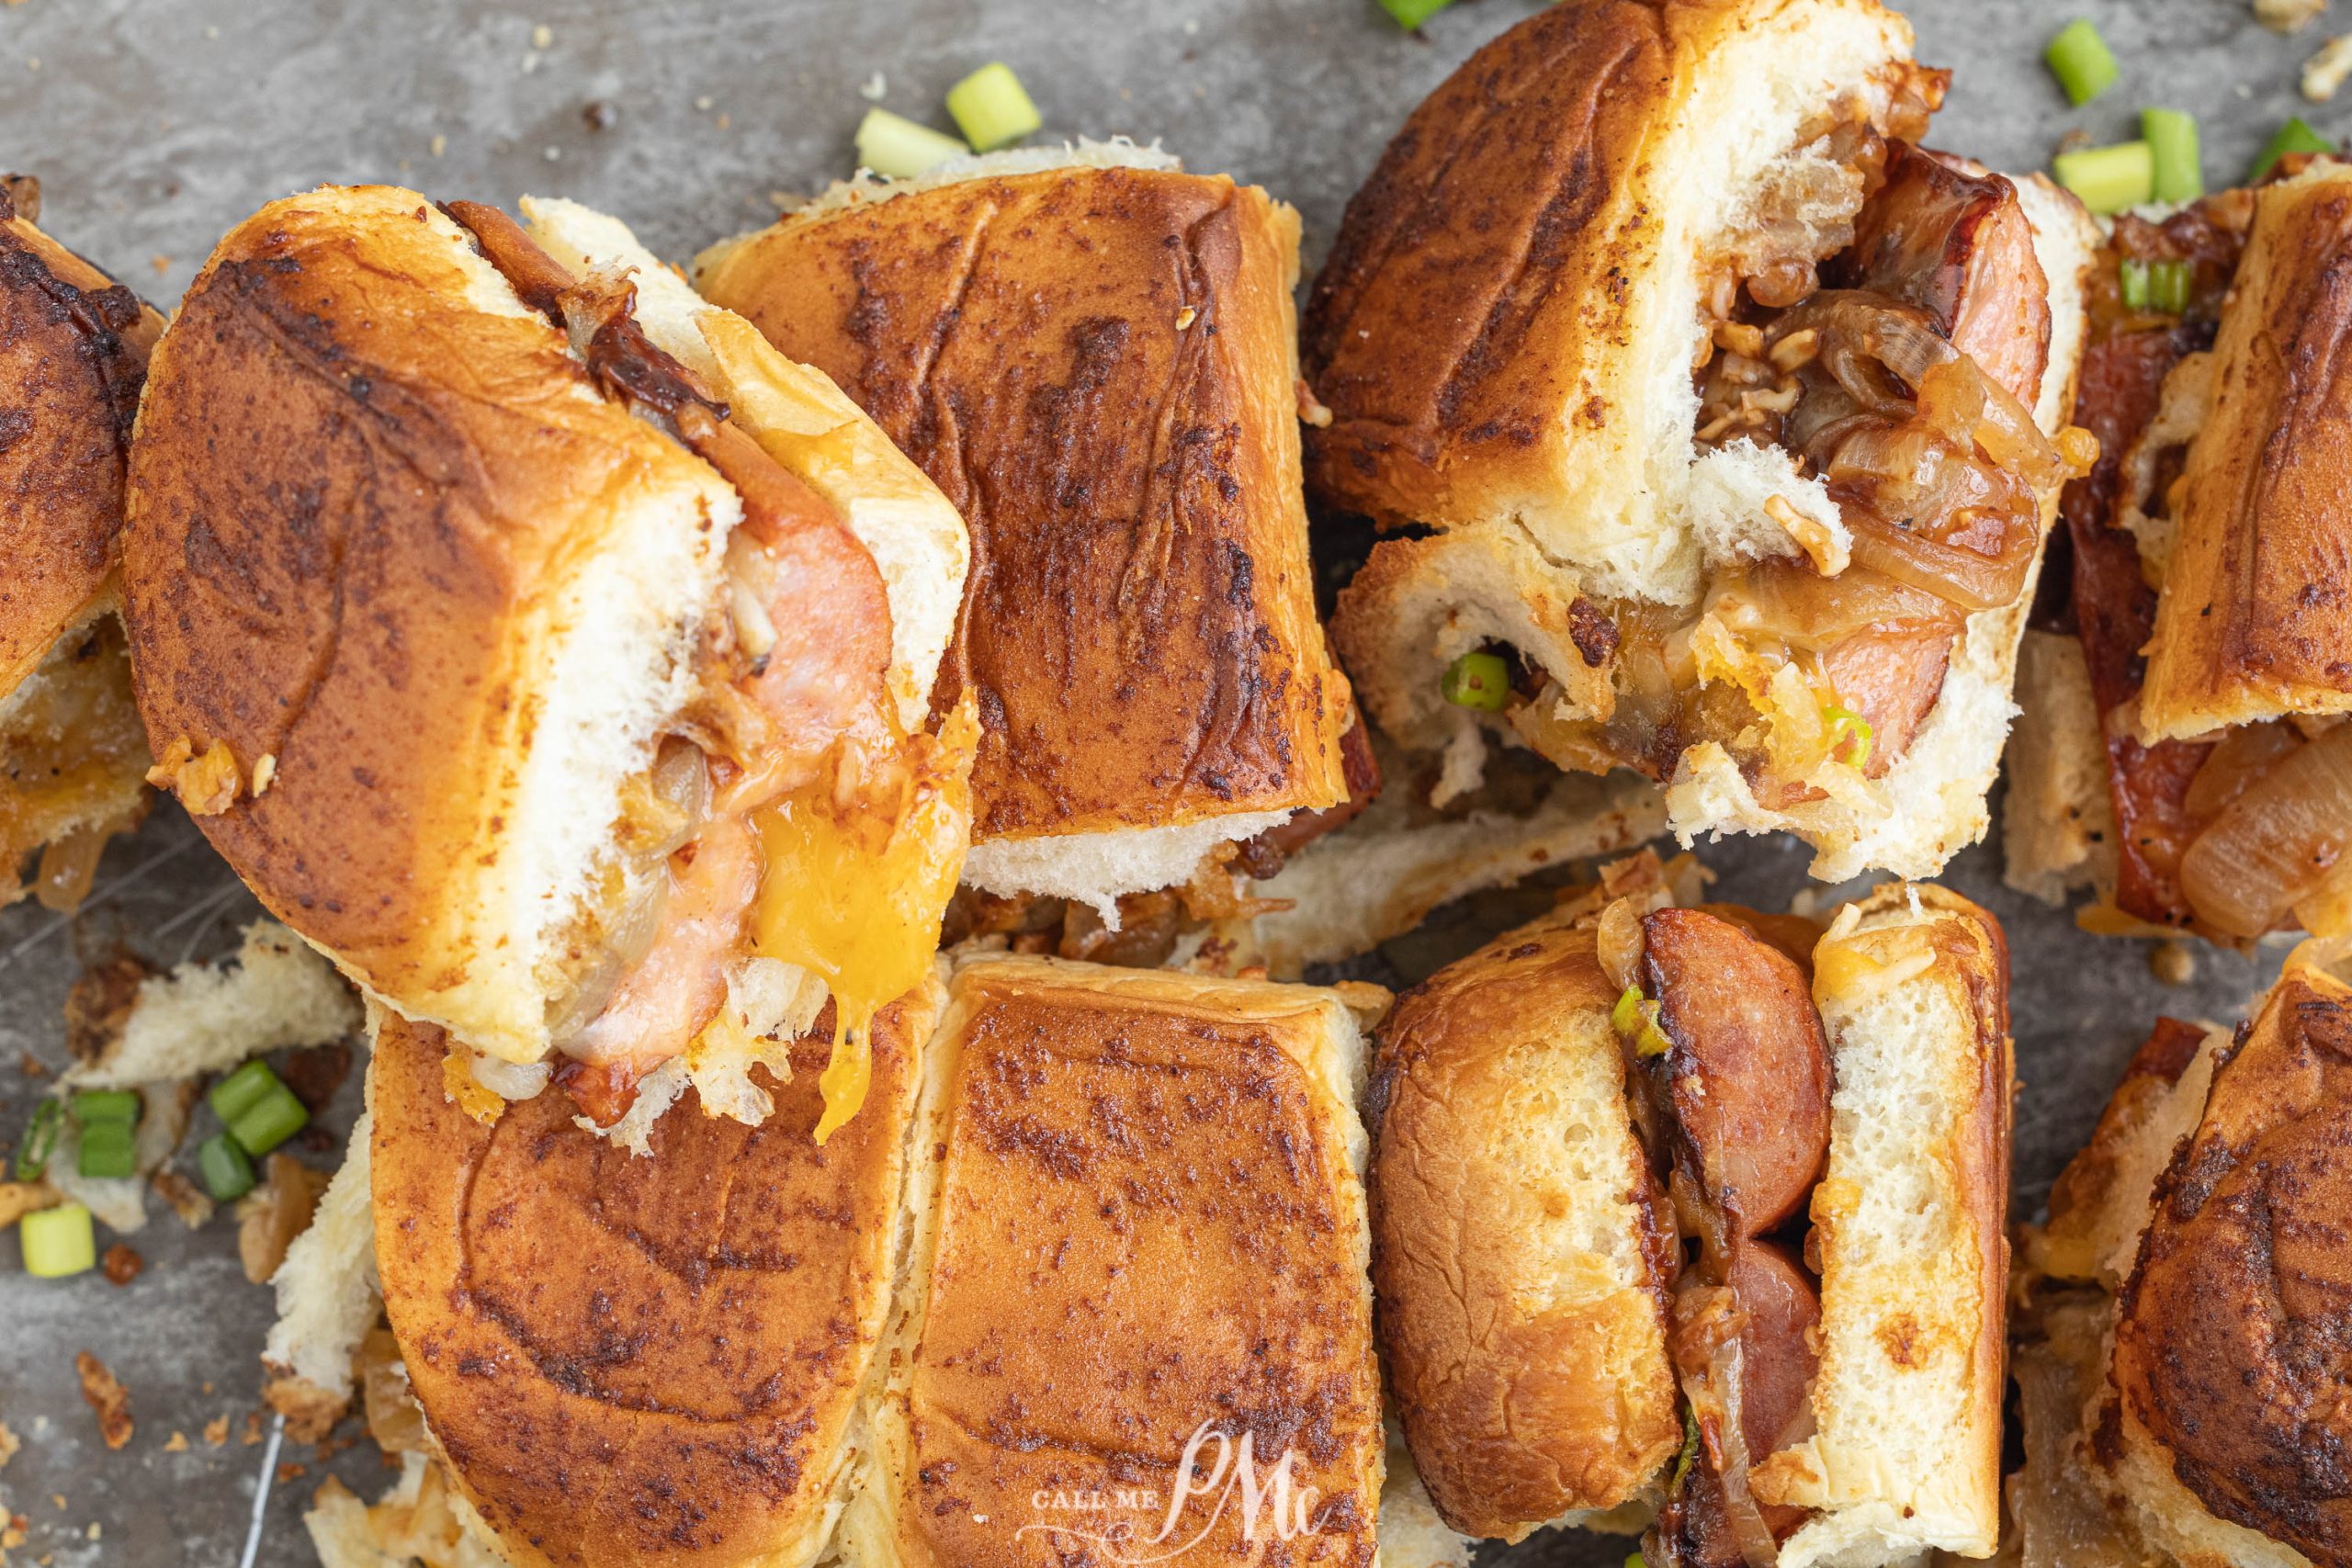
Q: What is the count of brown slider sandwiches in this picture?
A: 9